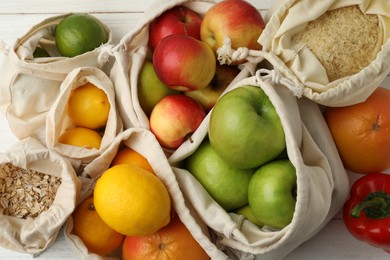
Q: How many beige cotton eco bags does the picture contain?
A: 7